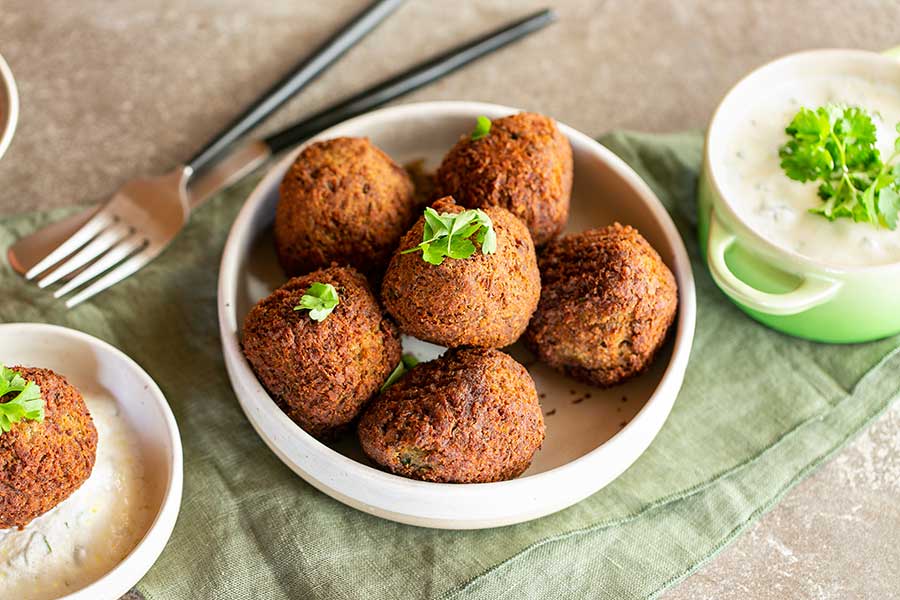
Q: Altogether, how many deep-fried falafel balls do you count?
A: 7